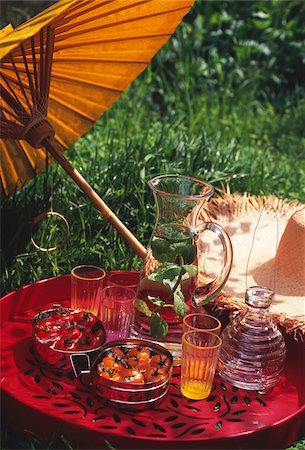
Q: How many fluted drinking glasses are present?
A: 5